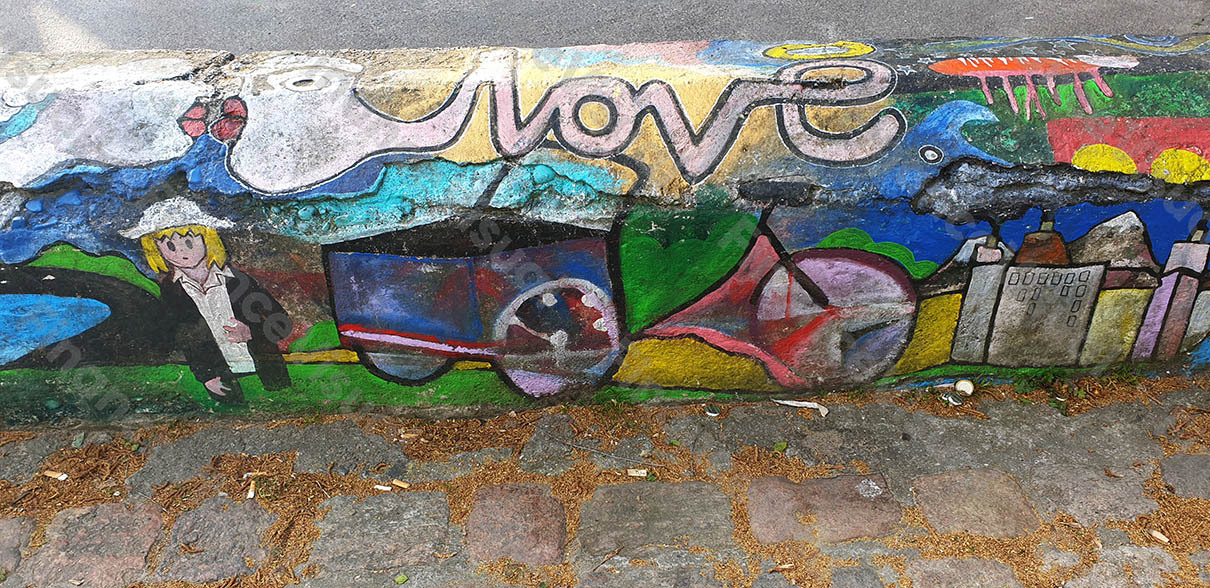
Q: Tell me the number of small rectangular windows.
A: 13